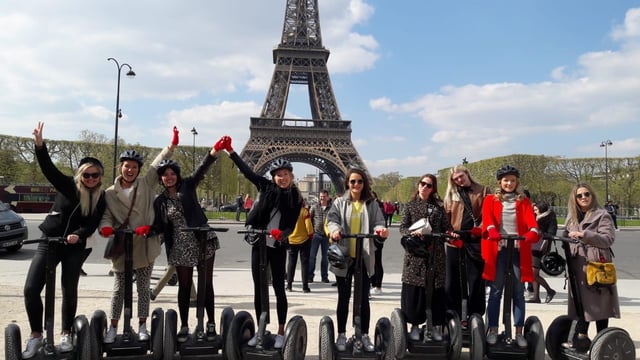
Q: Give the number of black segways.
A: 9